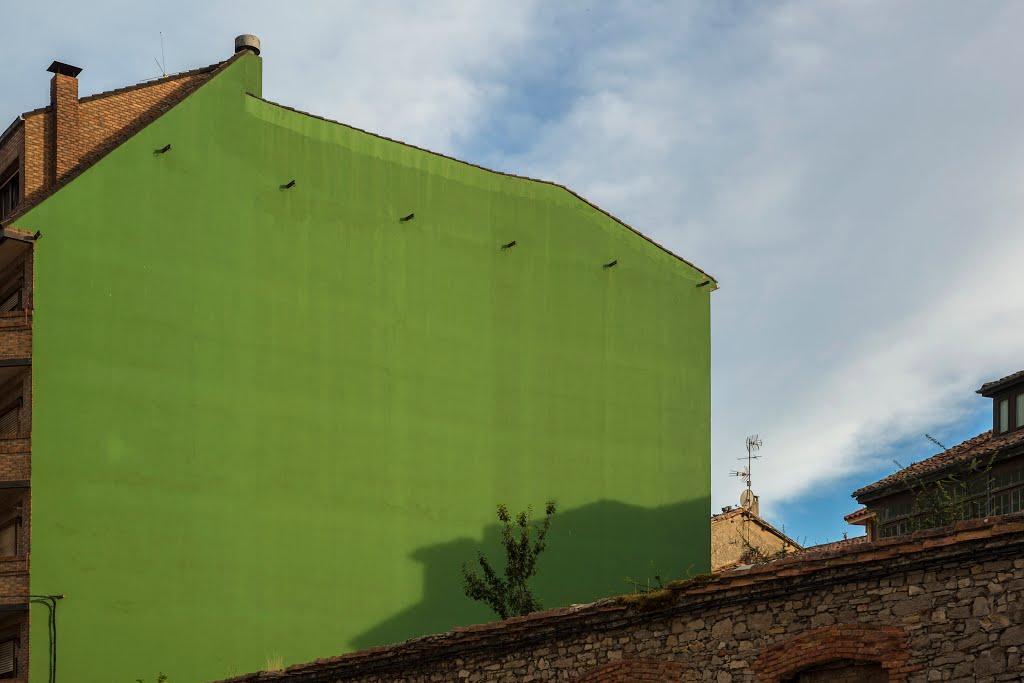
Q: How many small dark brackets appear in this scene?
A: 7